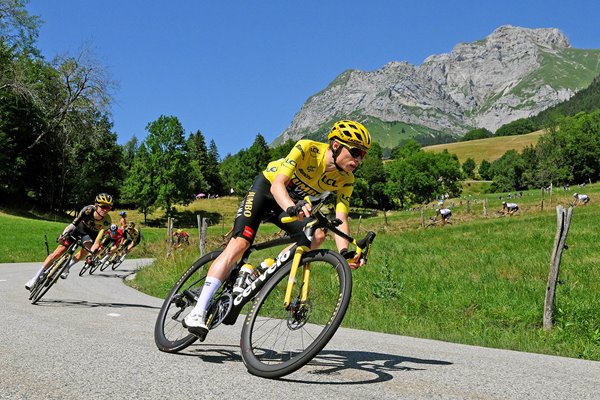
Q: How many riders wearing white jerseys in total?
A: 3